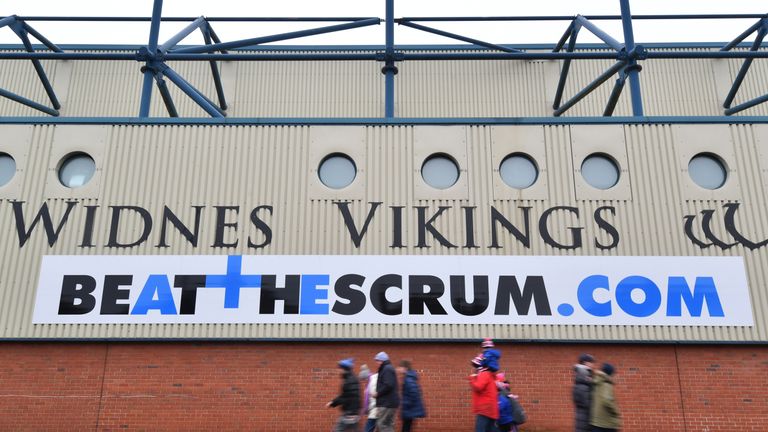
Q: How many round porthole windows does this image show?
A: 7